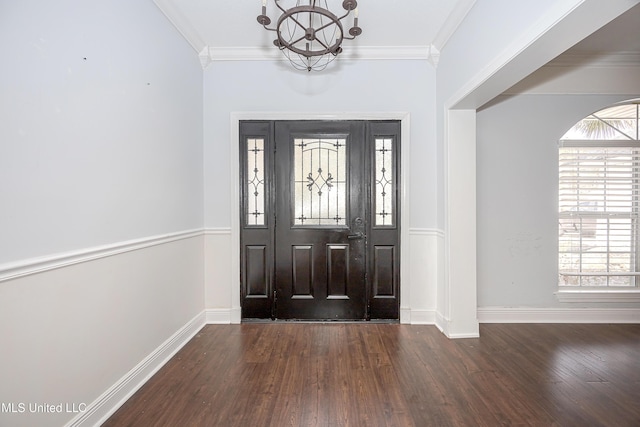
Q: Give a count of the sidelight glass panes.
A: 2